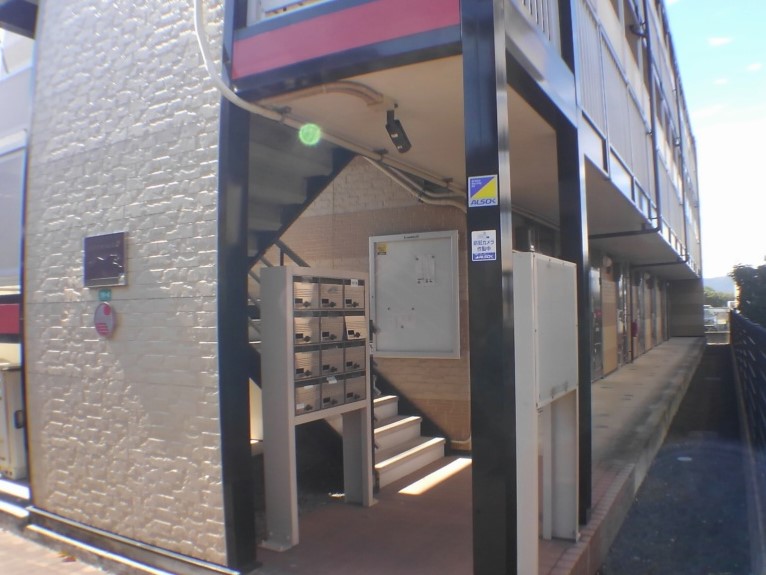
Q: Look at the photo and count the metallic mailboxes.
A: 12